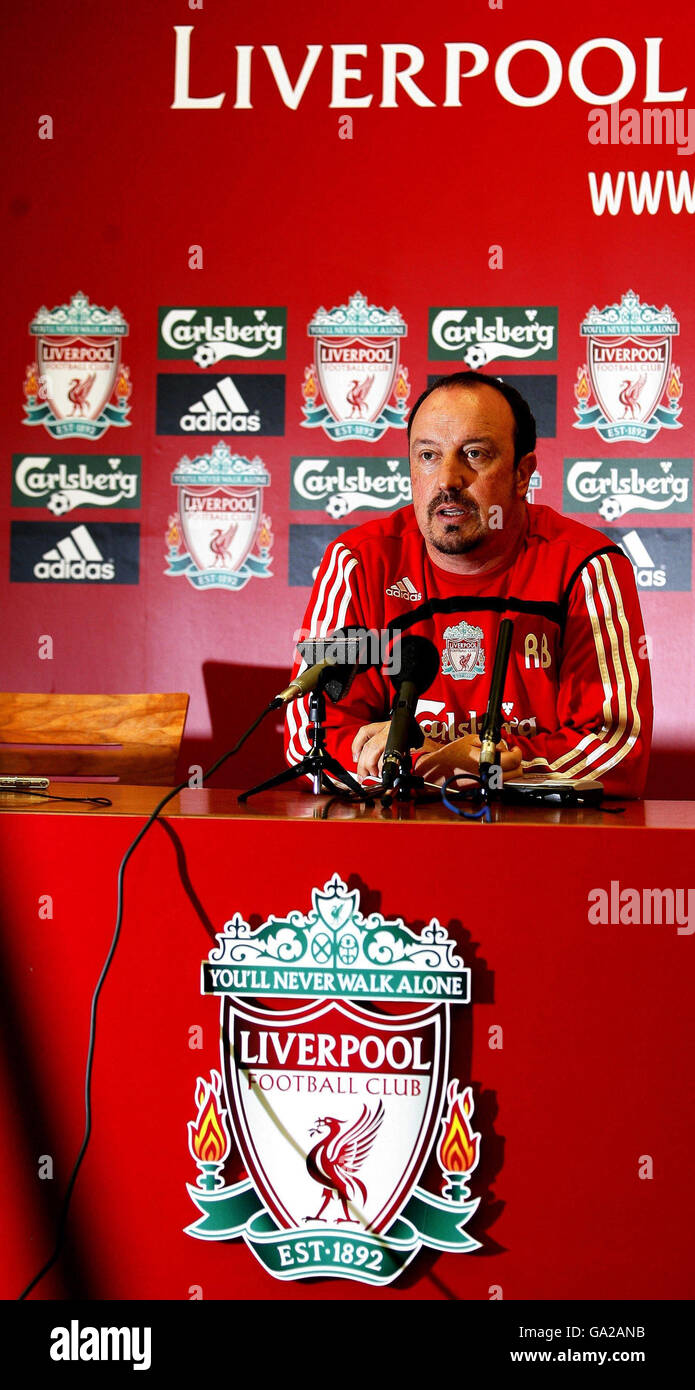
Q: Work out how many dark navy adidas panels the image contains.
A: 5